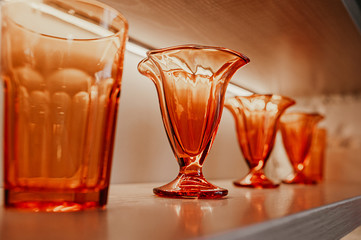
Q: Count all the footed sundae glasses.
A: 3